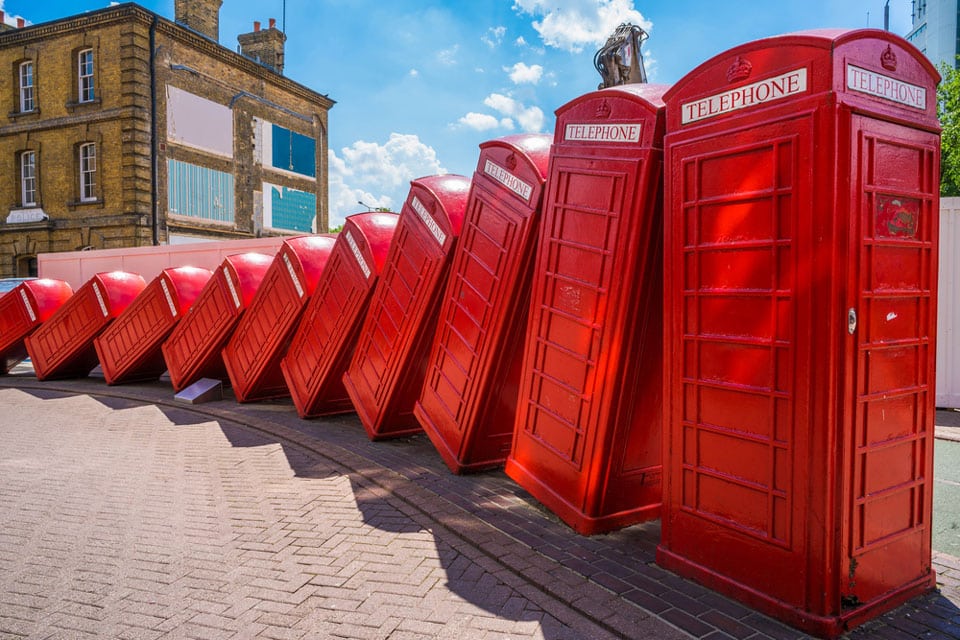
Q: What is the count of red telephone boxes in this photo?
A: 10